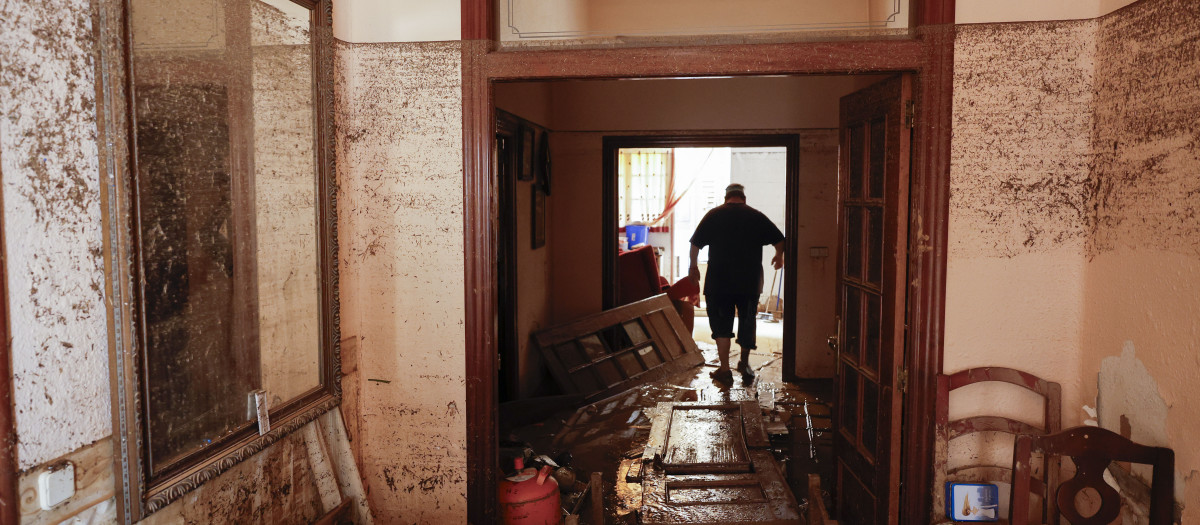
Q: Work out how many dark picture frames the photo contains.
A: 3